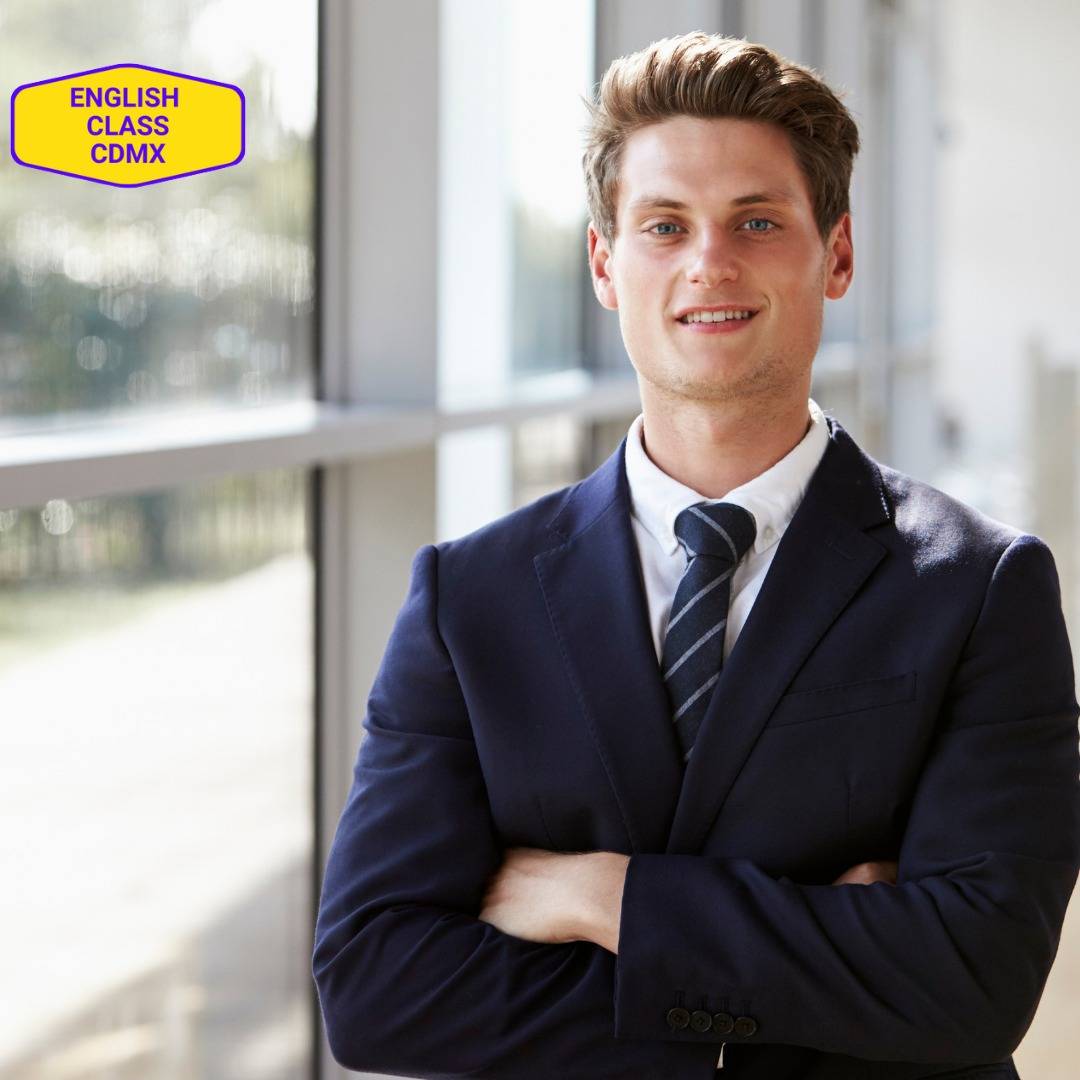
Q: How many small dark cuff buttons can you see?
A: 4